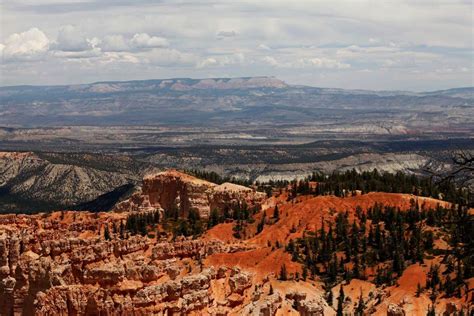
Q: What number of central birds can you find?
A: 0